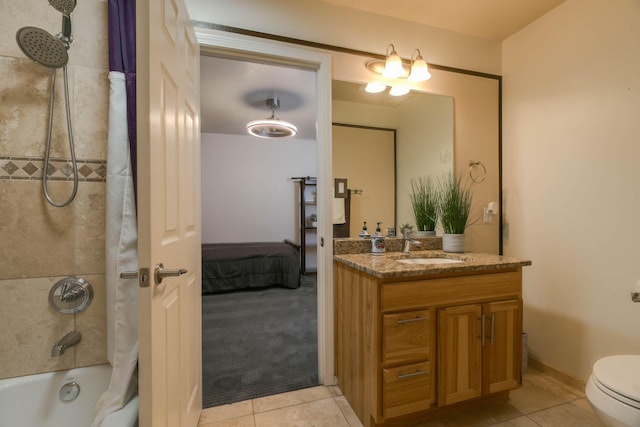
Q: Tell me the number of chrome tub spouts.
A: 1